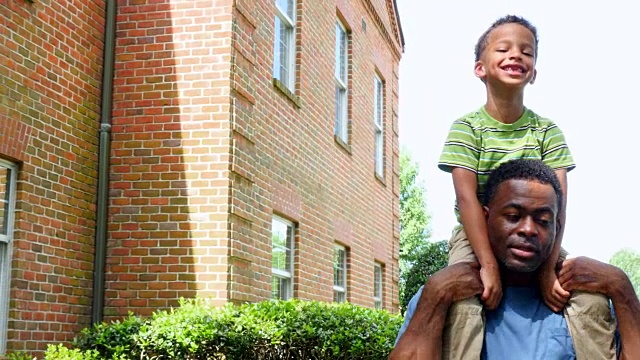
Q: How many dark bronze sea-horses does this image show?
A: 0